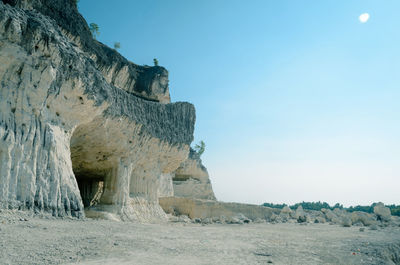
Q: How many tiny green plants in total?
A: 4